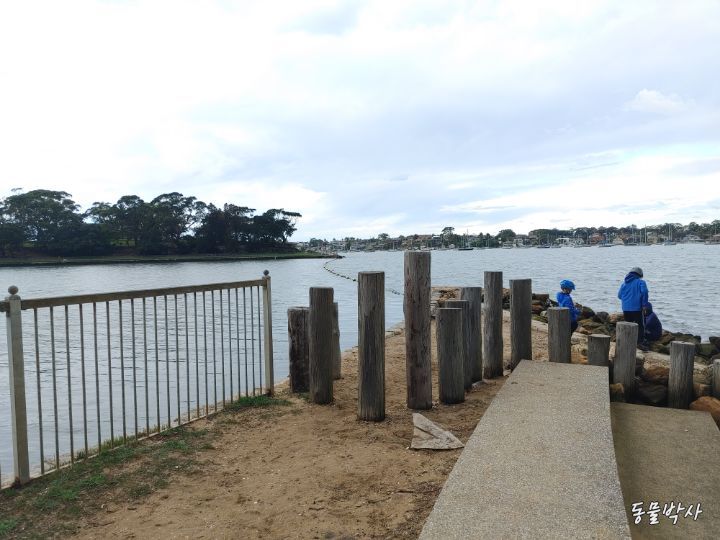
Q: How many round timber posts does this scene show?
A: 15